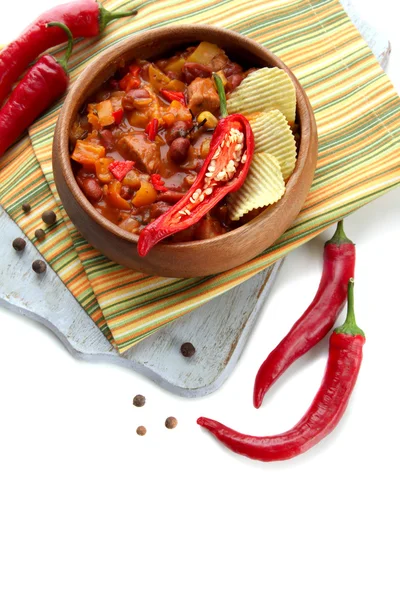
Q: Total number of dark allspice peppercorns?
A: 9